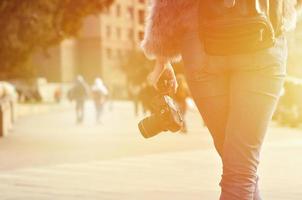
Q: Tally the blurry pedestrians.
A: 2